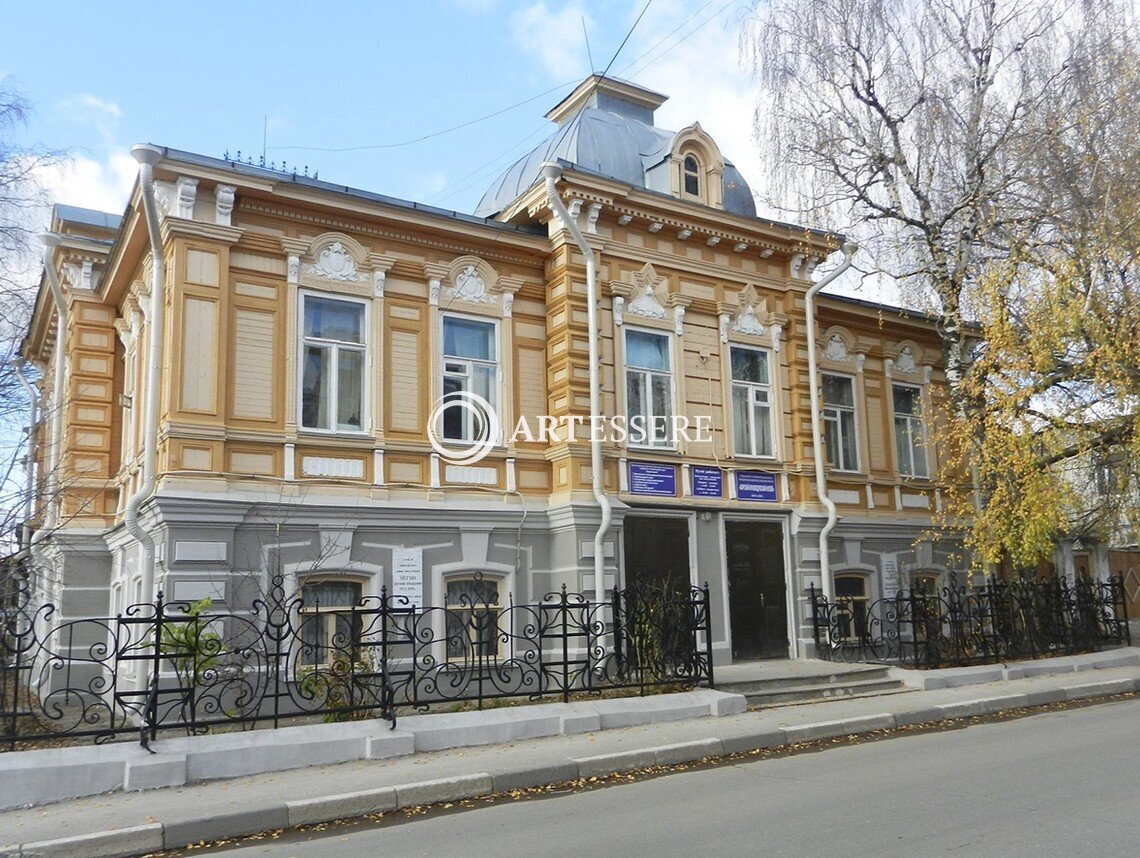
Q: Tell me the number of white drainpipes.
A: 5